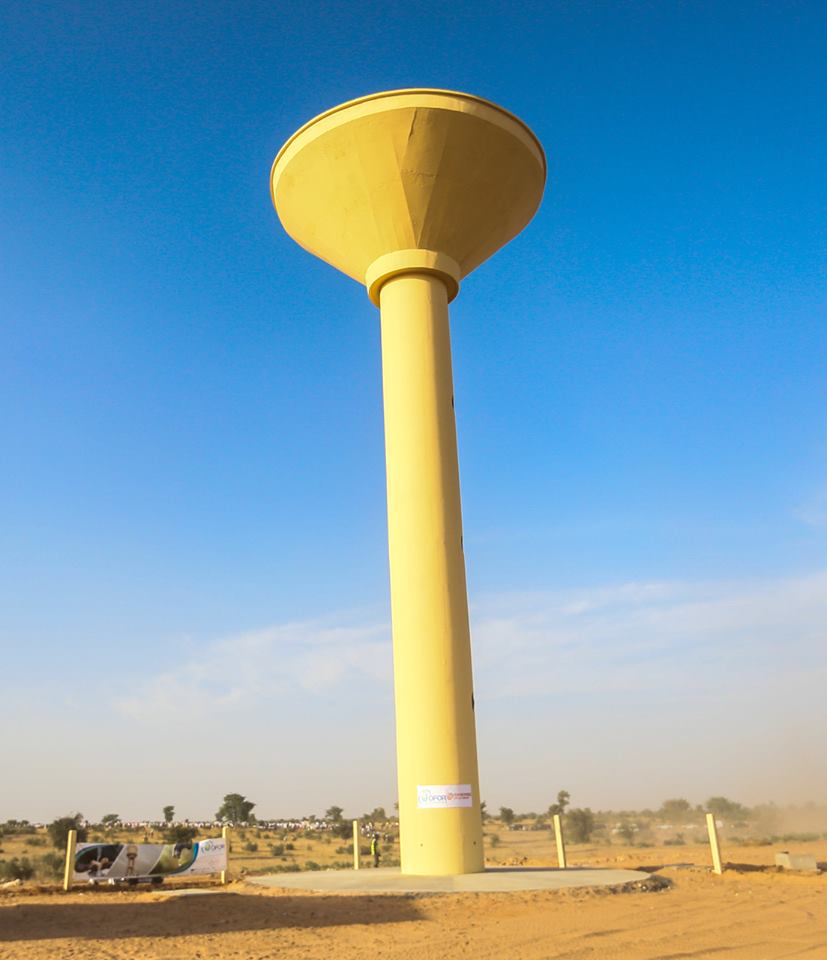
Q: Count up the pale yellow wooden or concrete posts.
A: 5